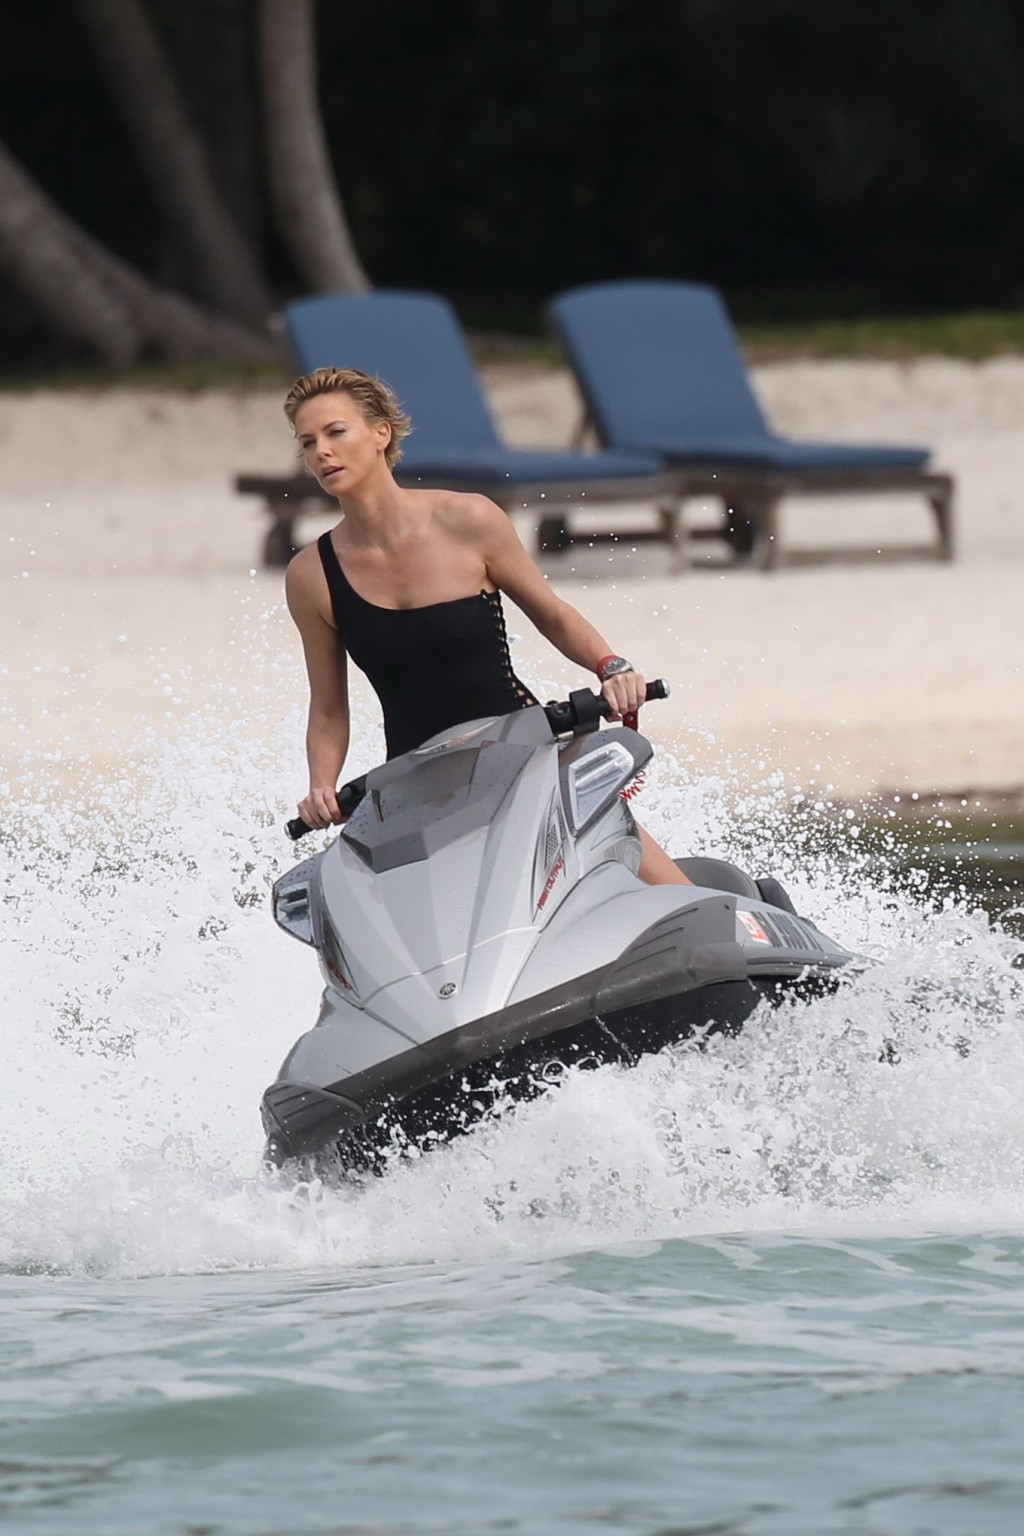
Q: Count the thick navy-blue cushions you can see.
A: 2